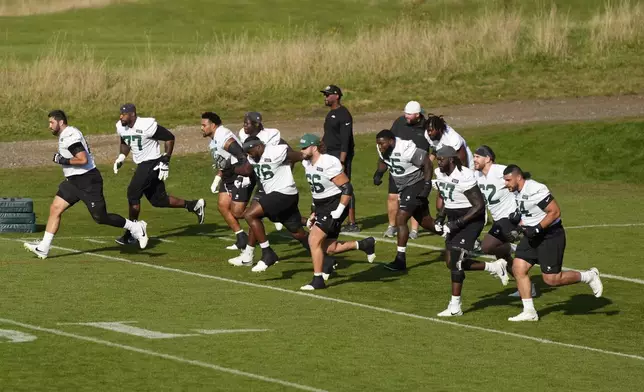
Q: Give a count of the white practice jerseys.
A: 11